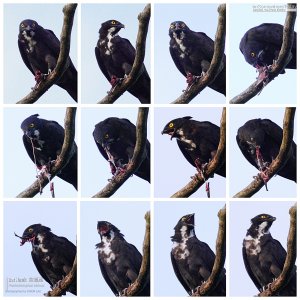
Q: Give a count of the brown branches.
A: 12